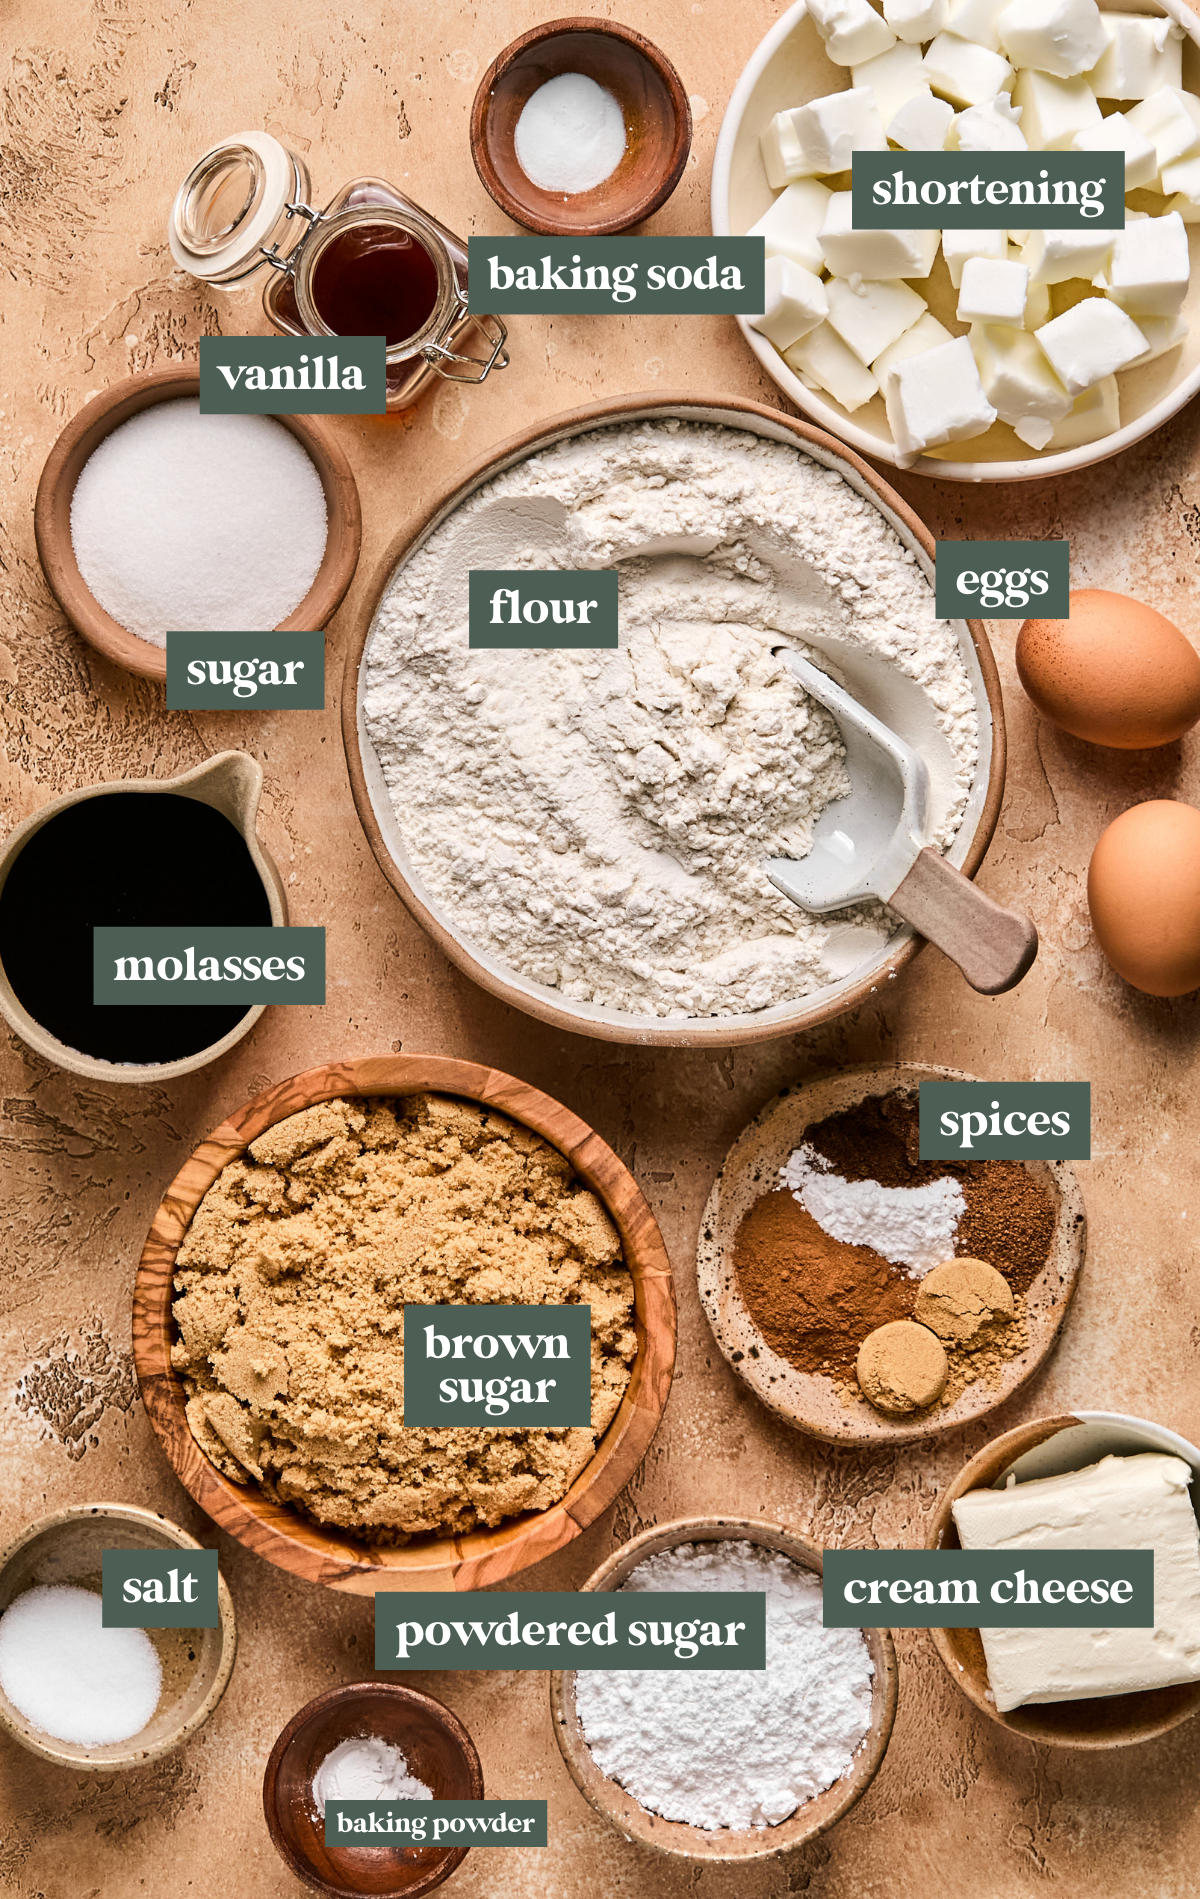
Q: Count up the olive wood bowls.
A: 1